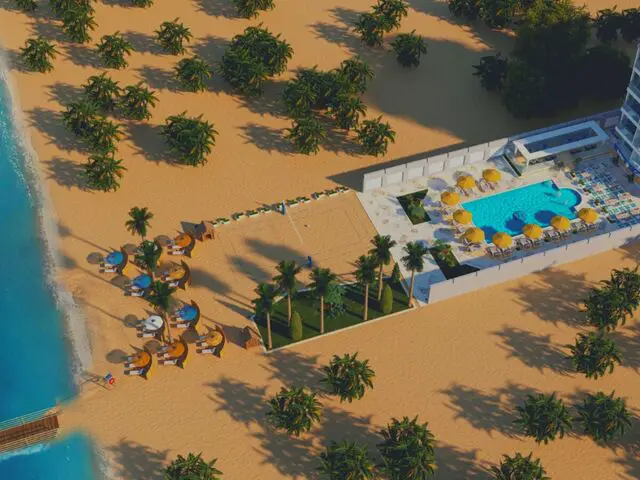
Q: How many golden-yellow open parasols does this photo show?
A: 9